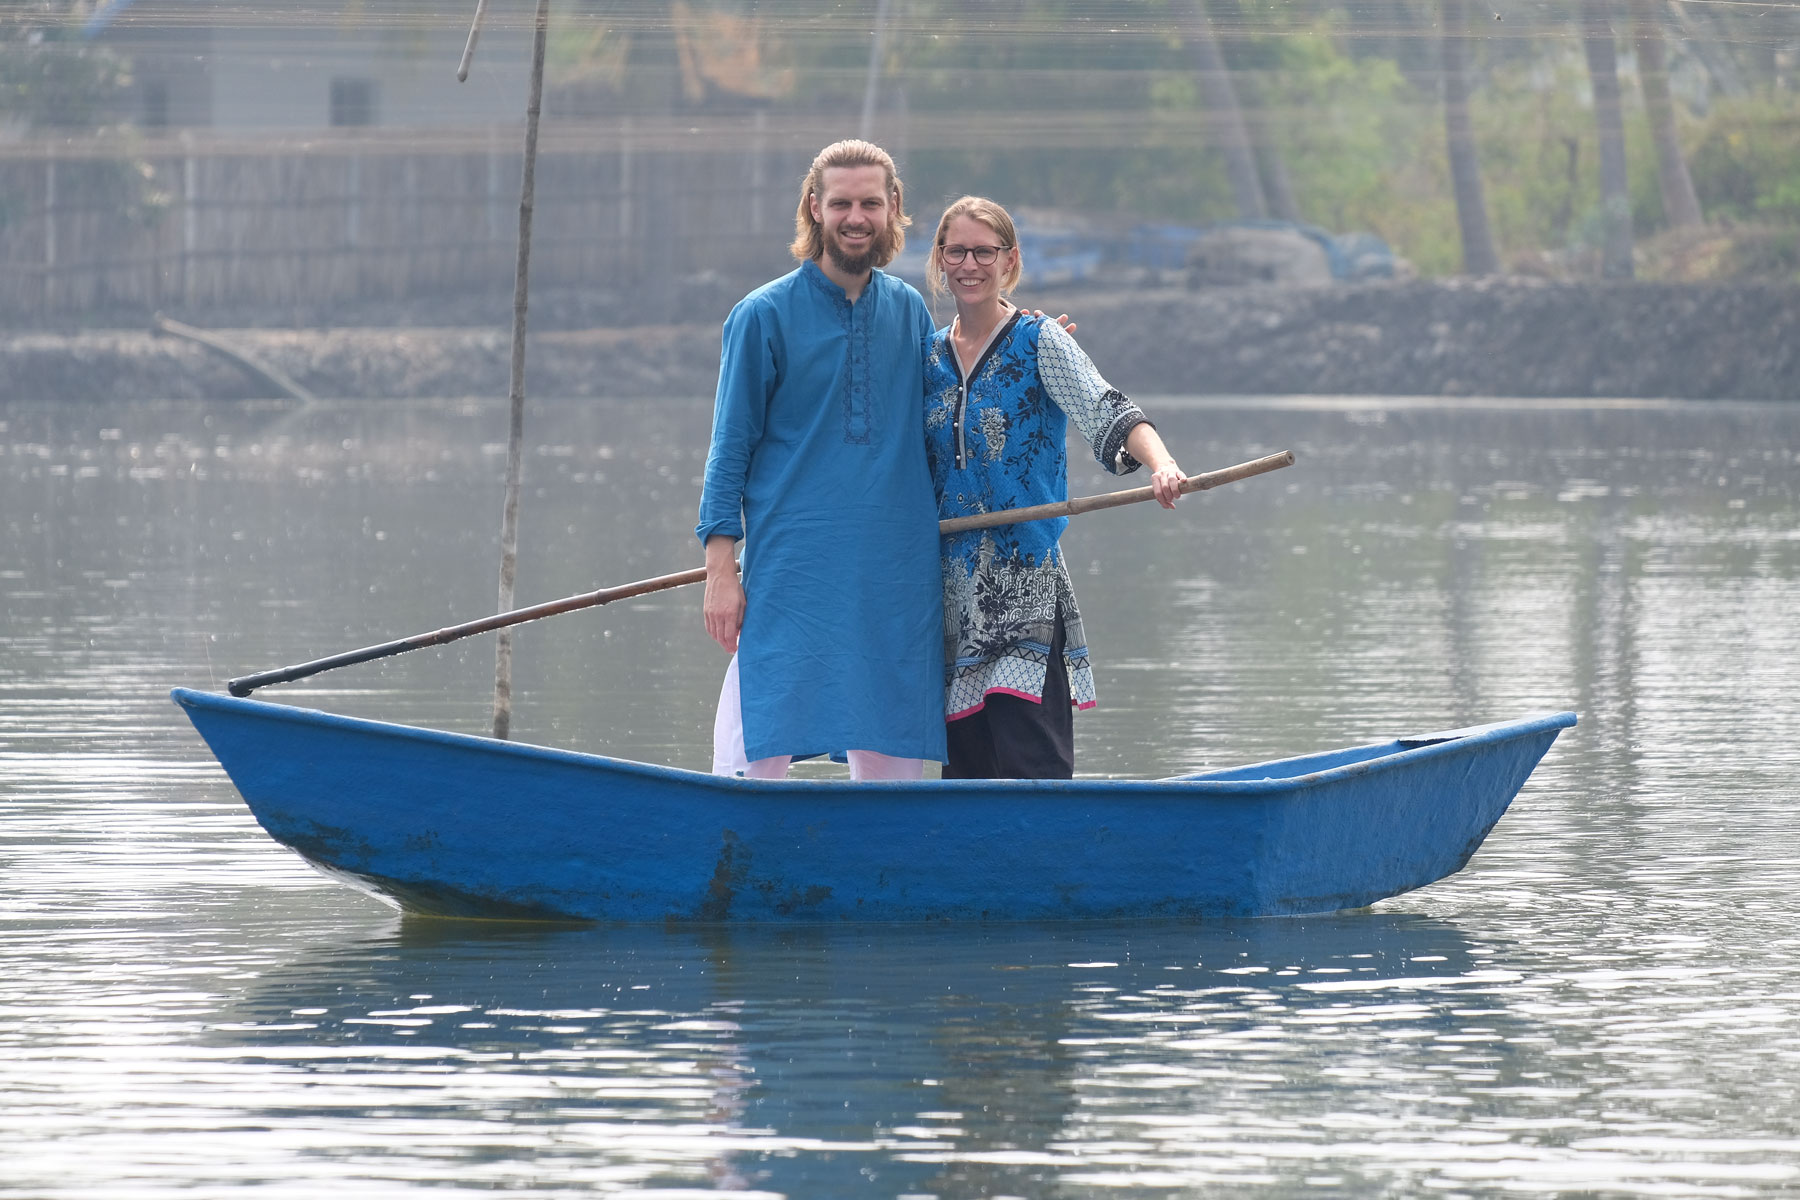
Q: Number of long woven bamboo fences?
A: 1